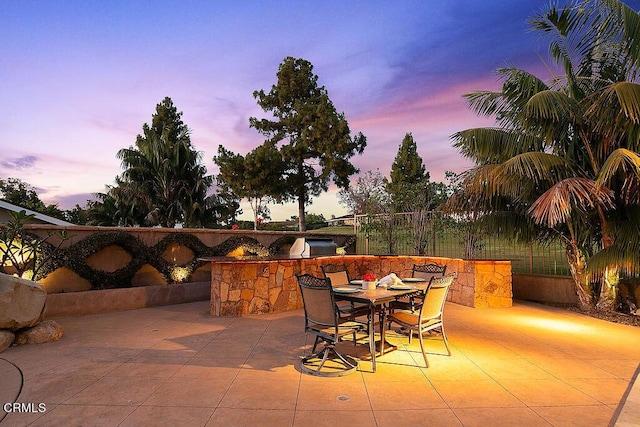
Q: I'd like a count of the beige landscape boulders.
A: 3